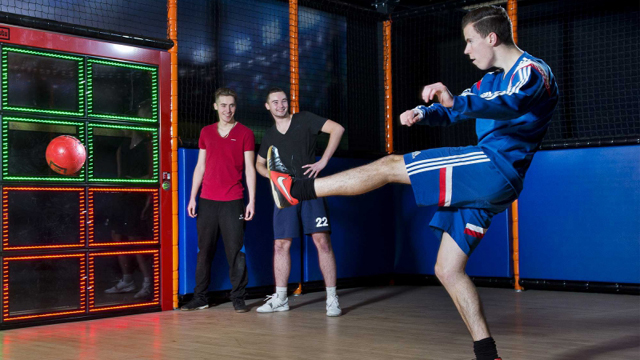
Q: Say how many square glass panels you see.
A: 8